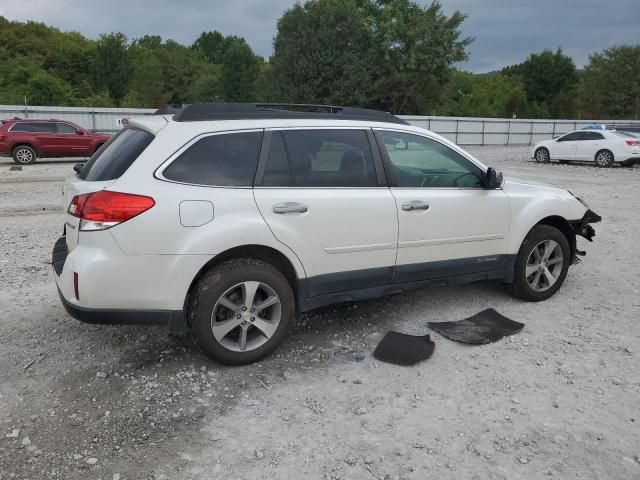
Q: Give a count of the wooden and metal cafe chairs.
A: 0